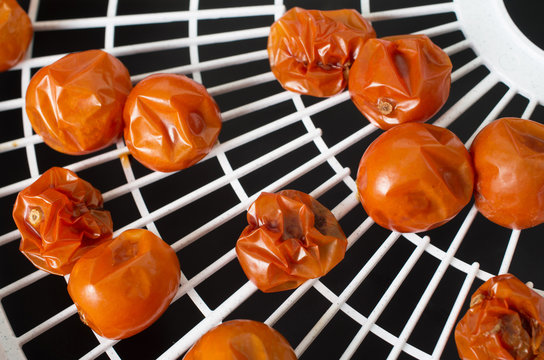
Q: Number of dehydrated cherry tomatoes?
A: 12